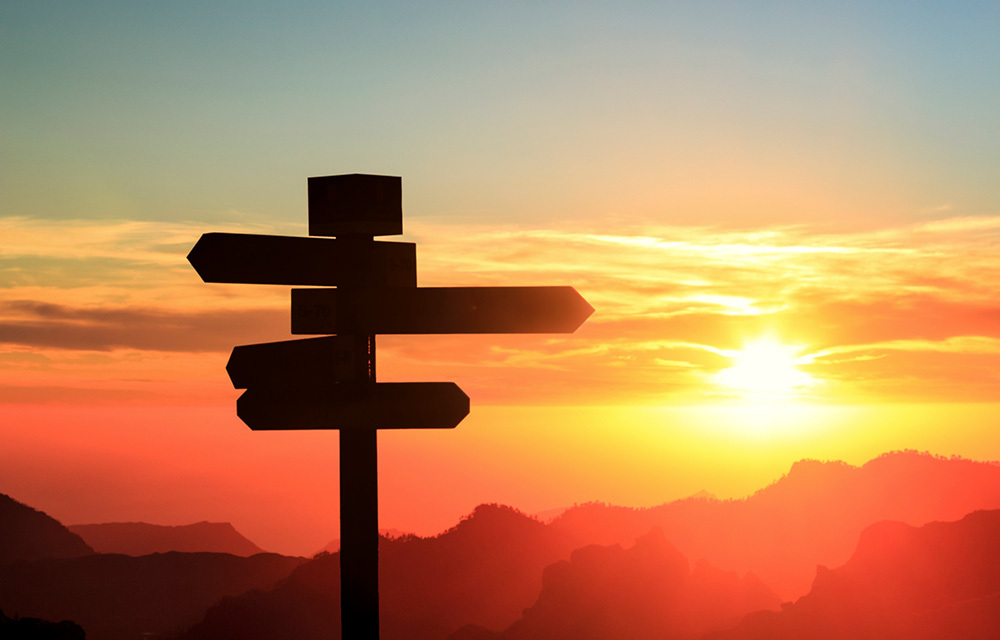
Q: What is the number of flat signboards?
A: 4